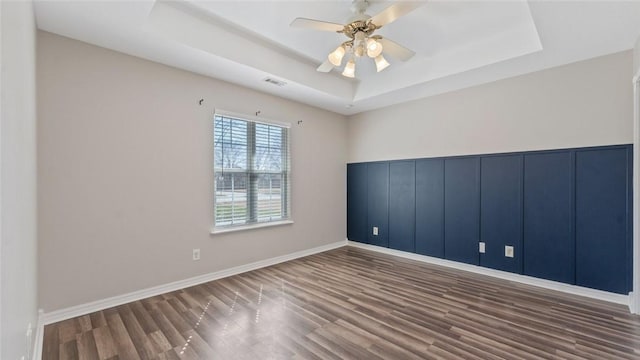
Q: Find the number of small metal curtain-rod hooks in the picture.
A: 3